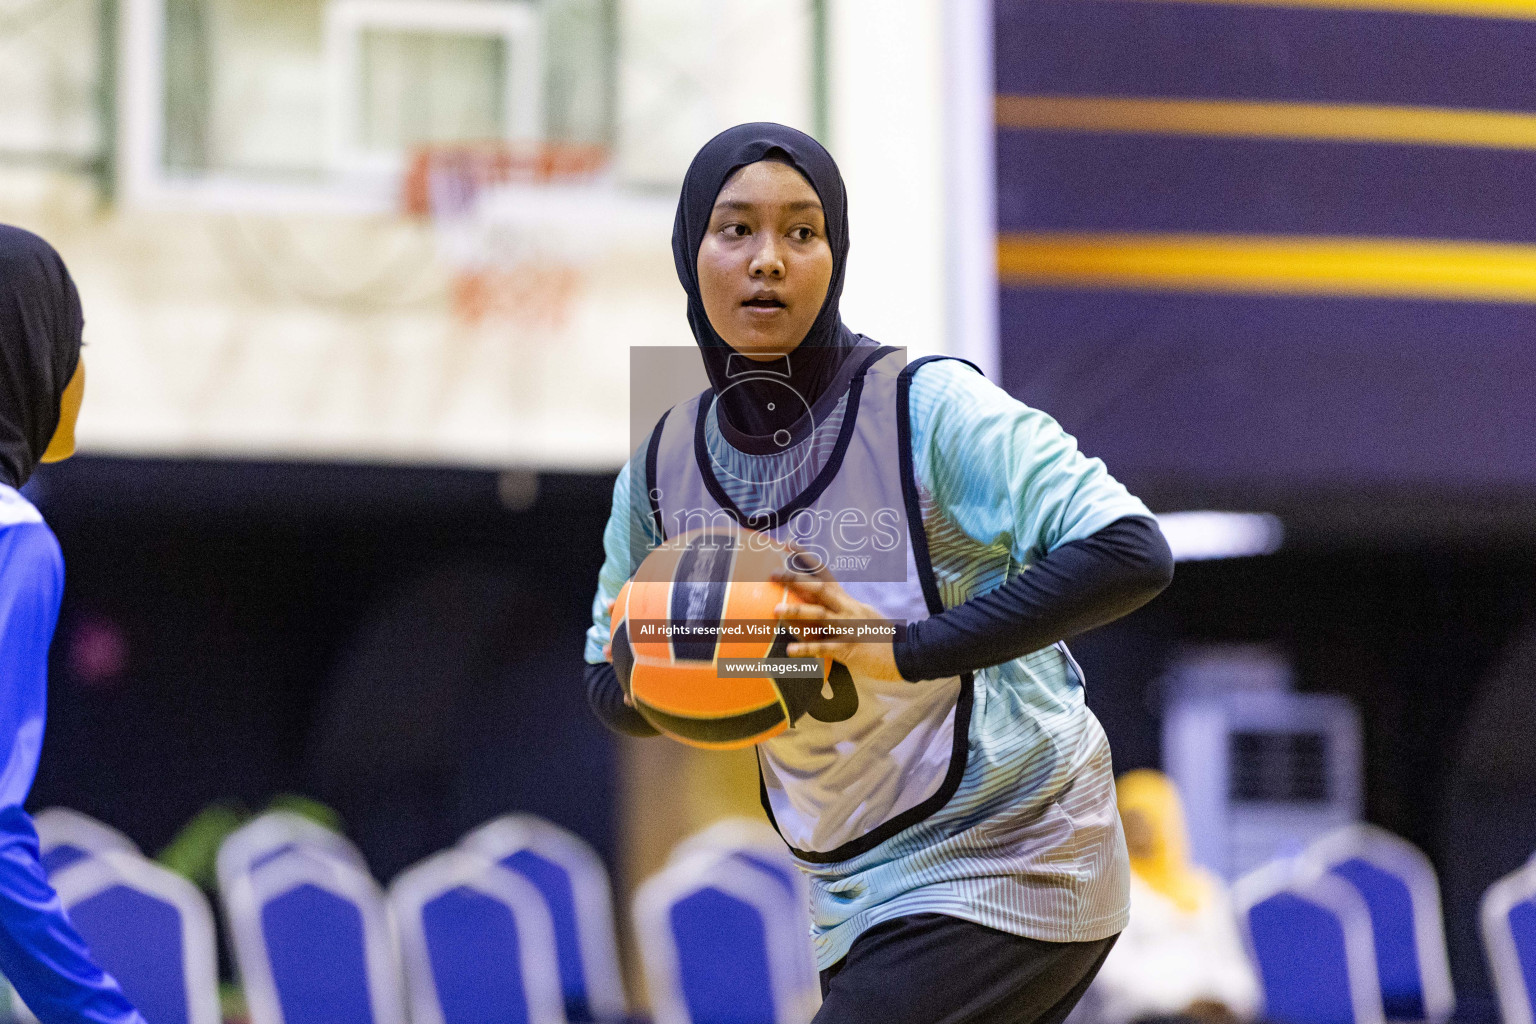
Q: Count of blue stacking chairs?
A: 11